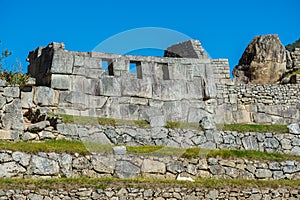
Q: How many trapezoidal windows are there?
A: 3